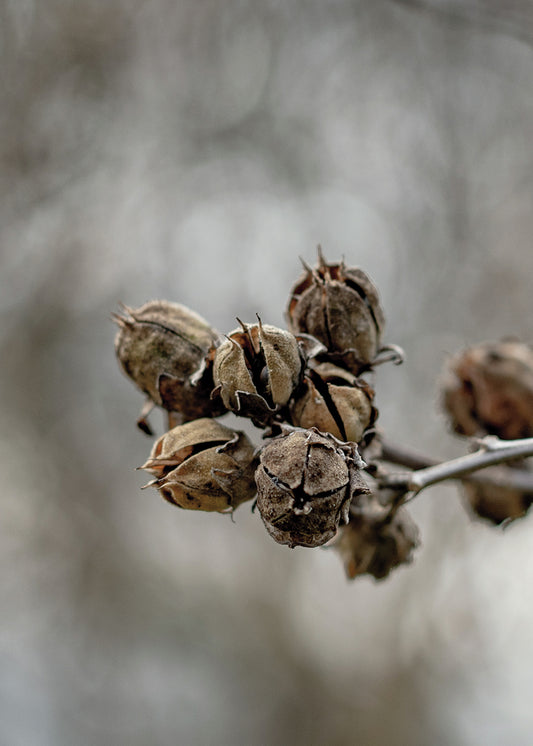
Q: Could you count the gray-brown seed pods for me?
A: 9